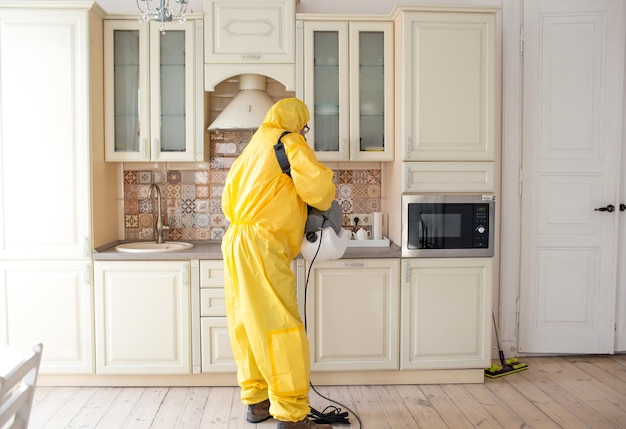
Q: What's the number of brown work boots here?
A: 2